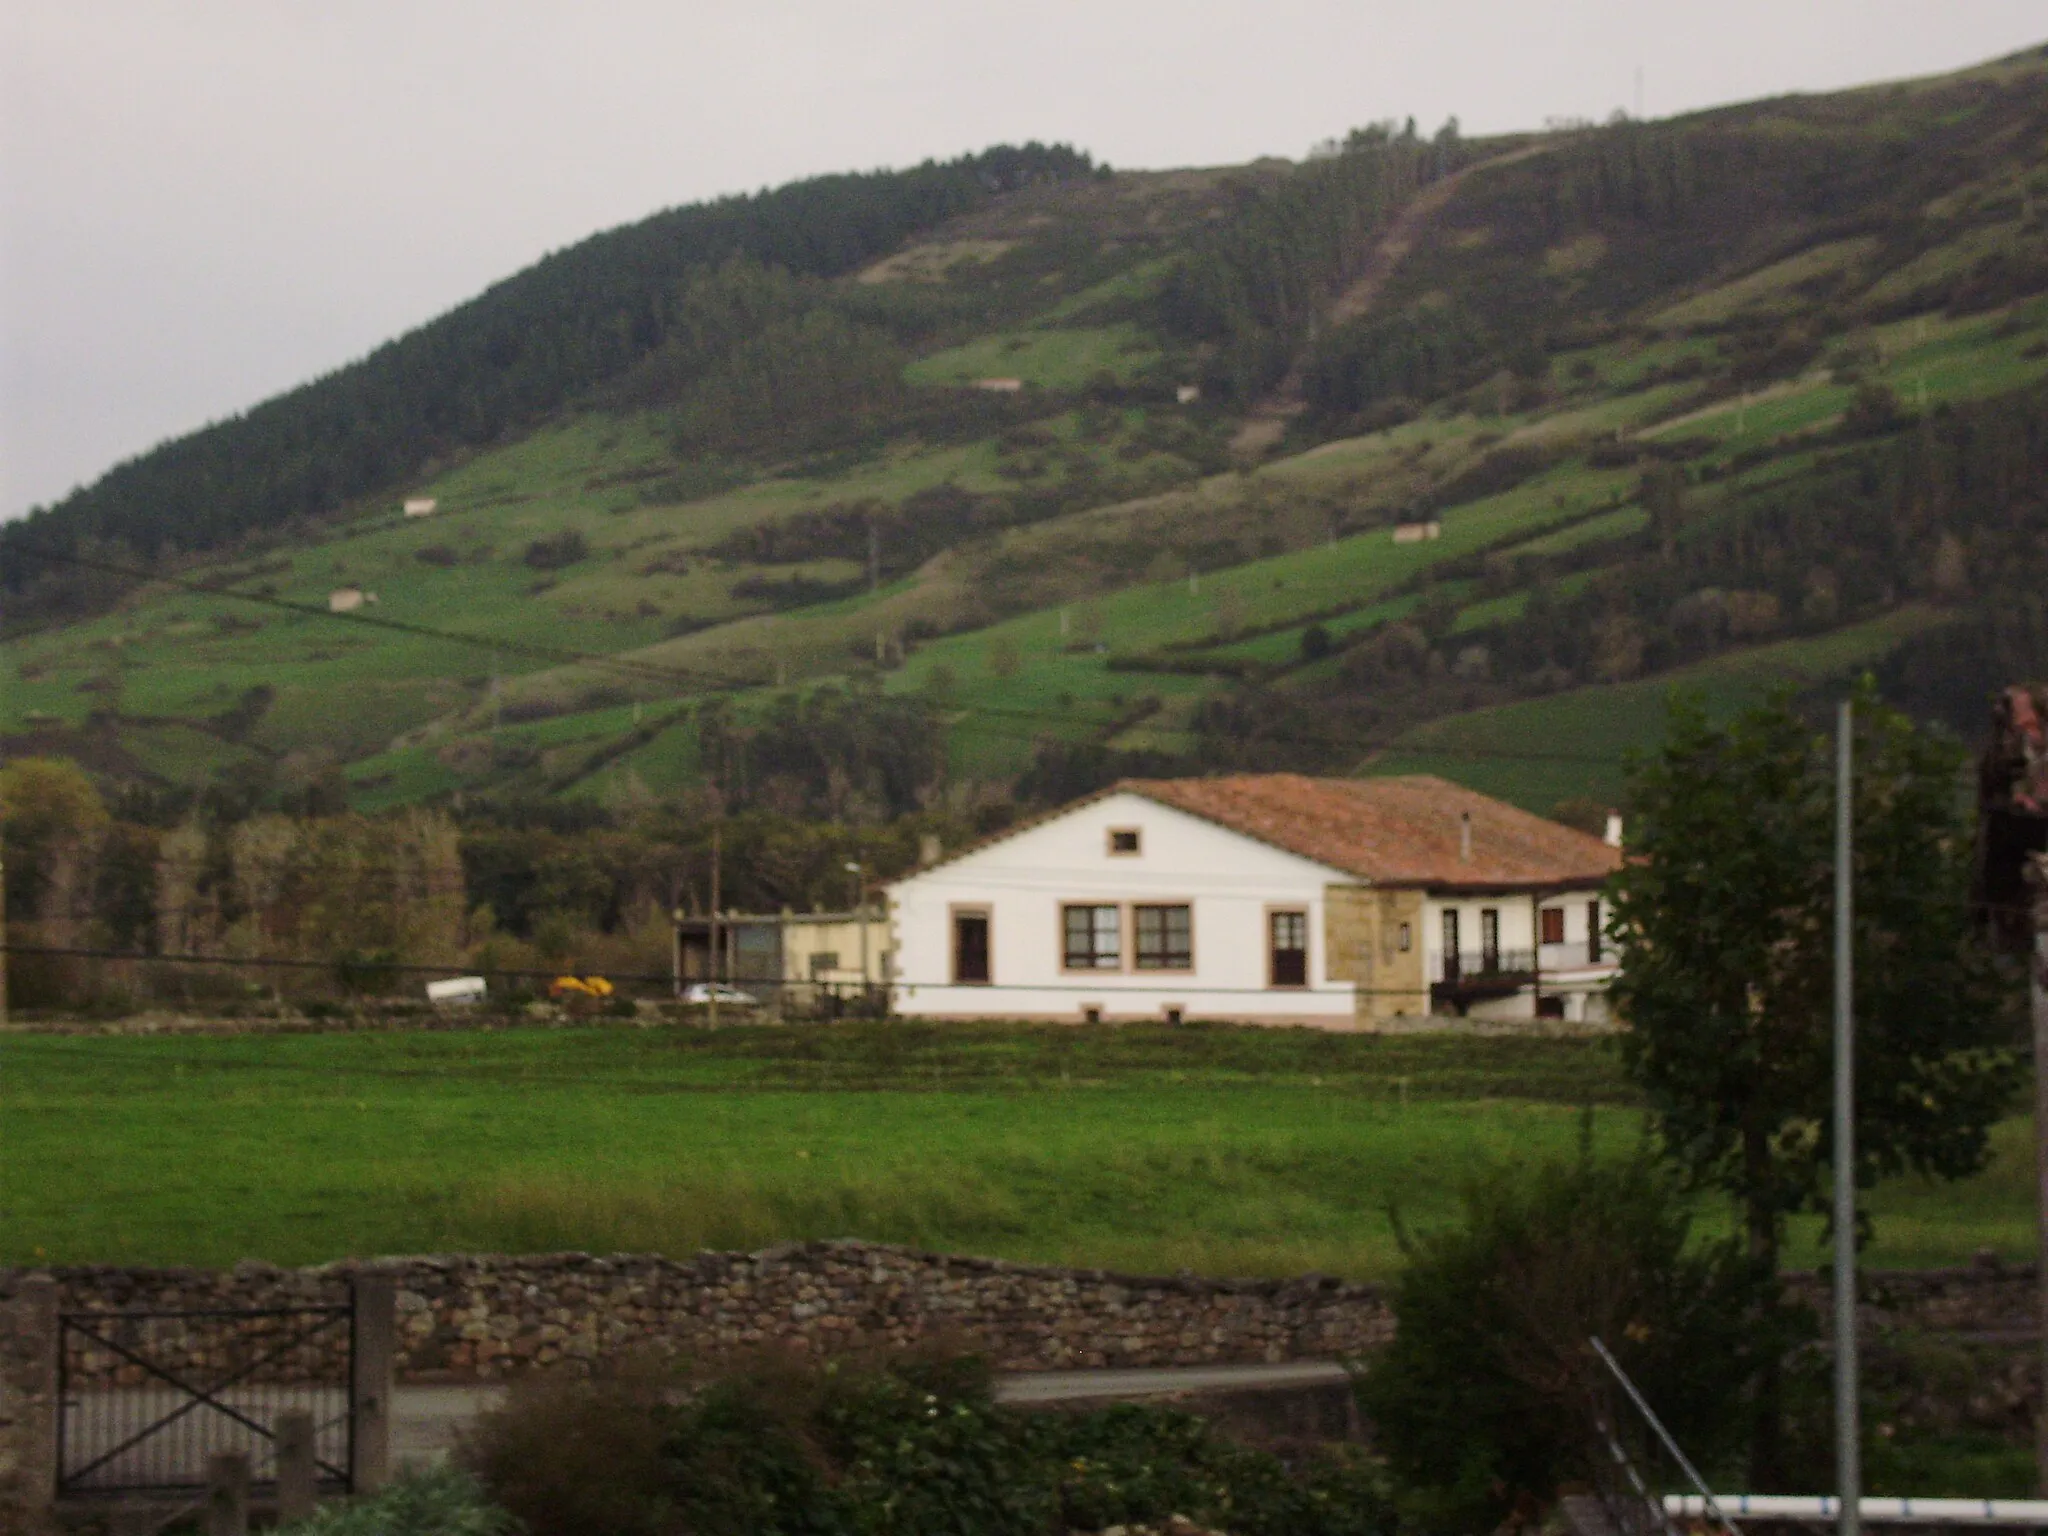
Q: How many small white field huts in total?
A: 5